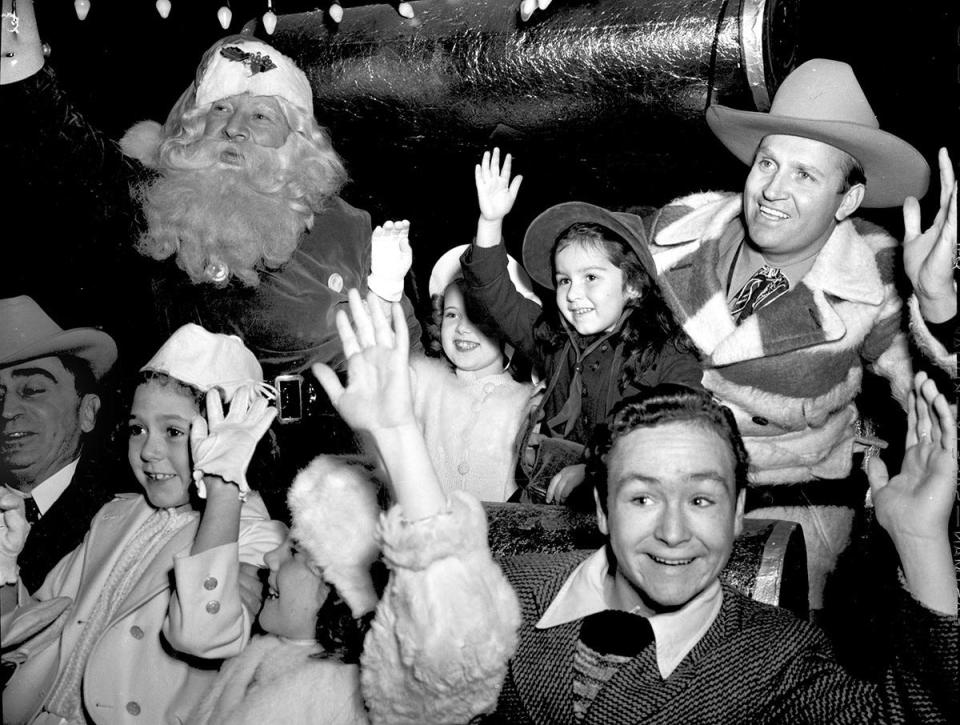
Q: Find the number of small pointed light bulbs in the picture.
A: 8